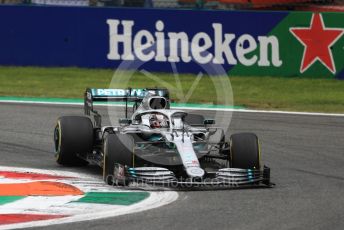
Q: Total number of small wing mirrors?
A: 2